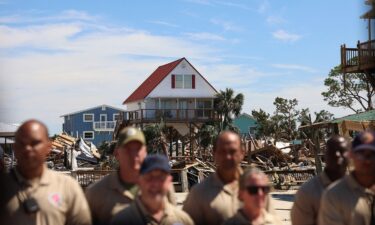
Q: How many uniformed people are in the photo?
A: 7